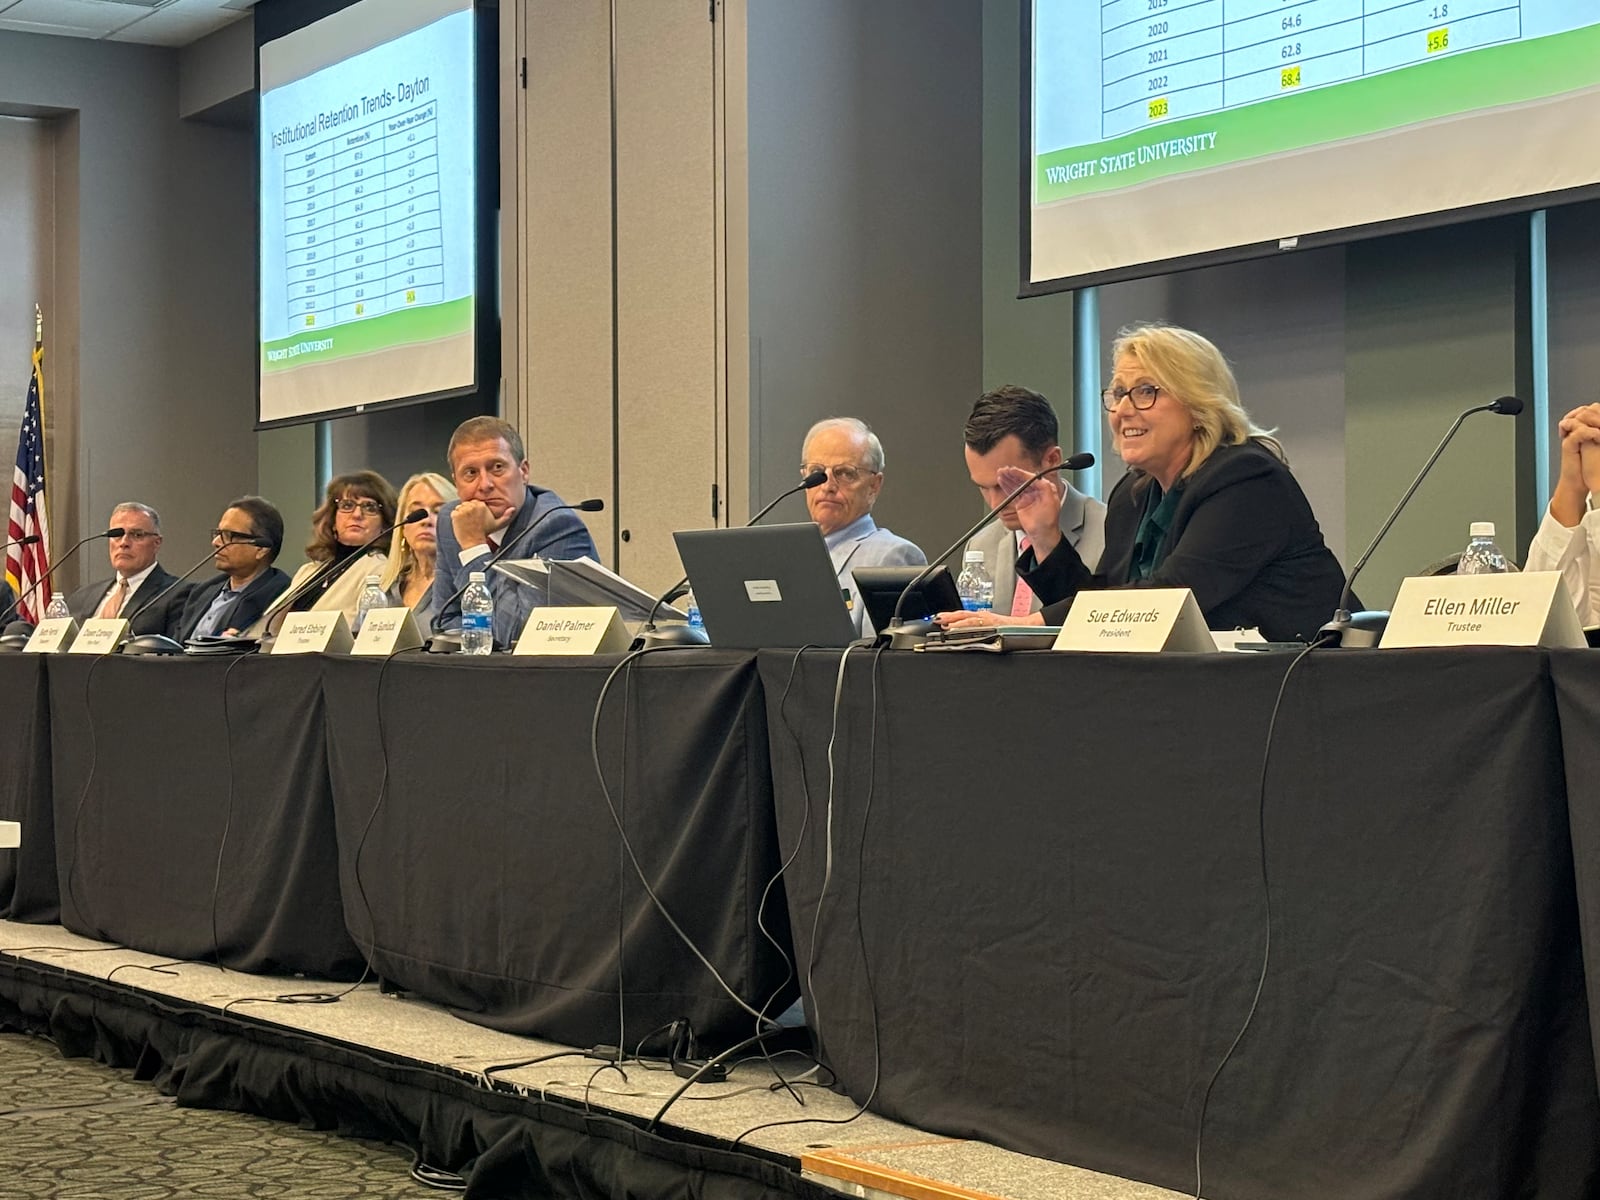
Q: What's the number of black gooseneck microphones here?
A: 8